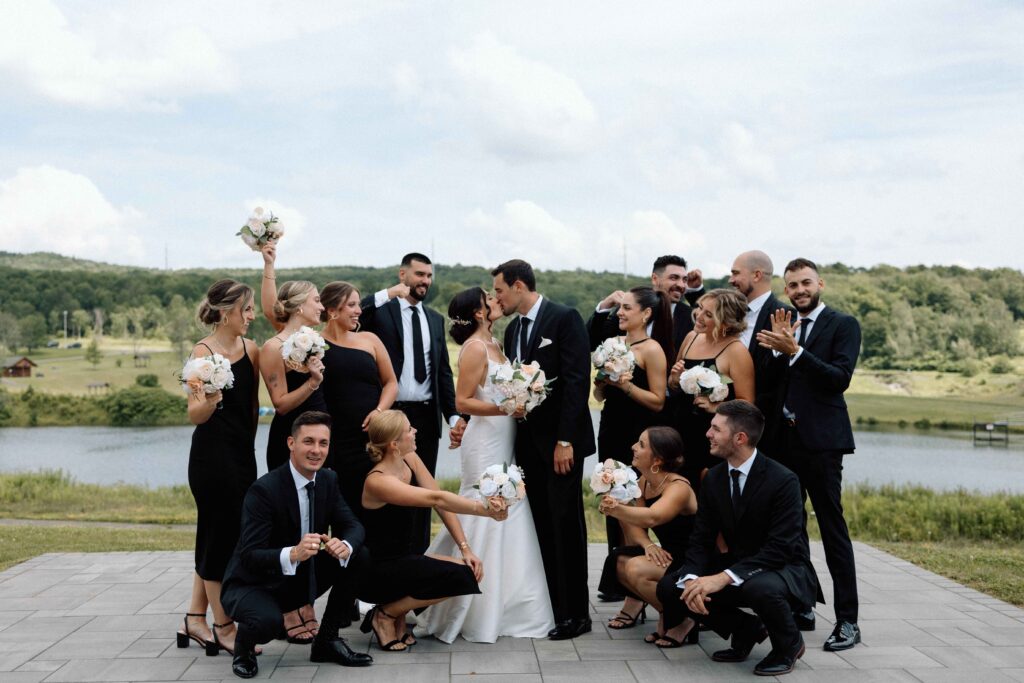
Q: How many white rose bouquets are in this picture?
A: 8